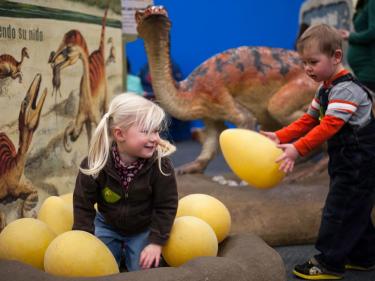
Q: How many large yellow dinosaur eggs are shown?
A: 7